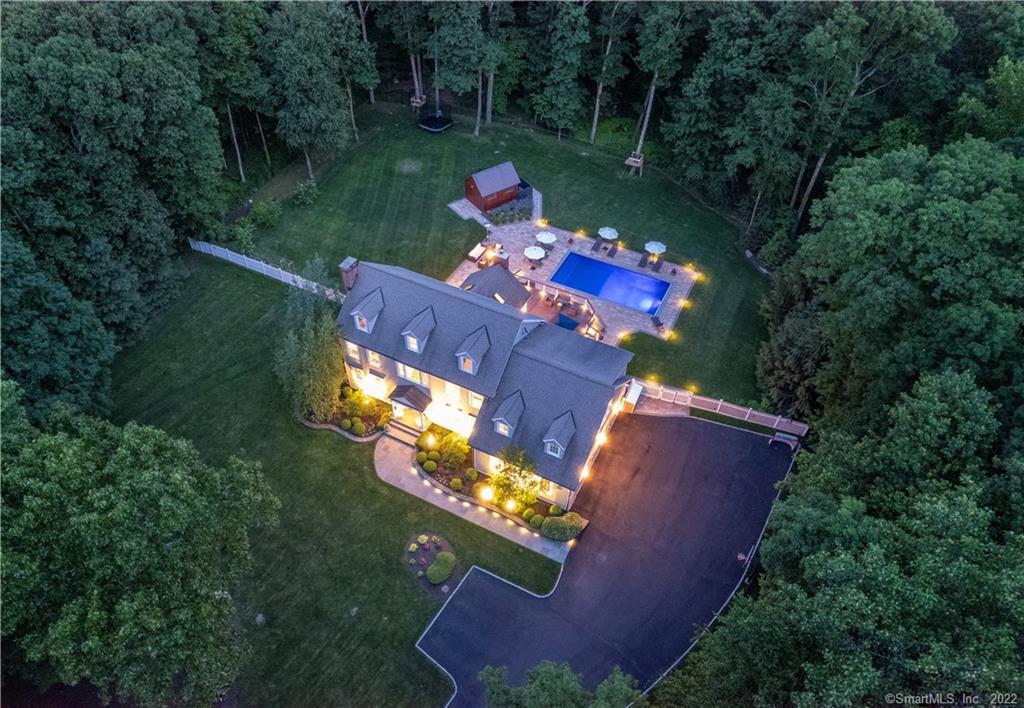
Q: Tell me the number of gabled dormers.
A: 5